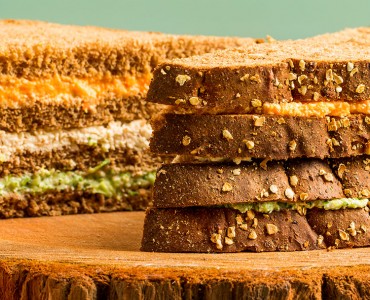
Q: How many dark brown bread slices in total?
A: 4